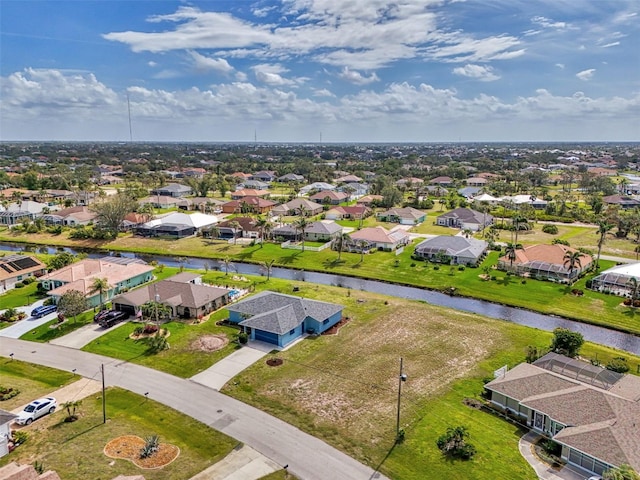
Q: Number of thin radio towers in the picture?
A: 3